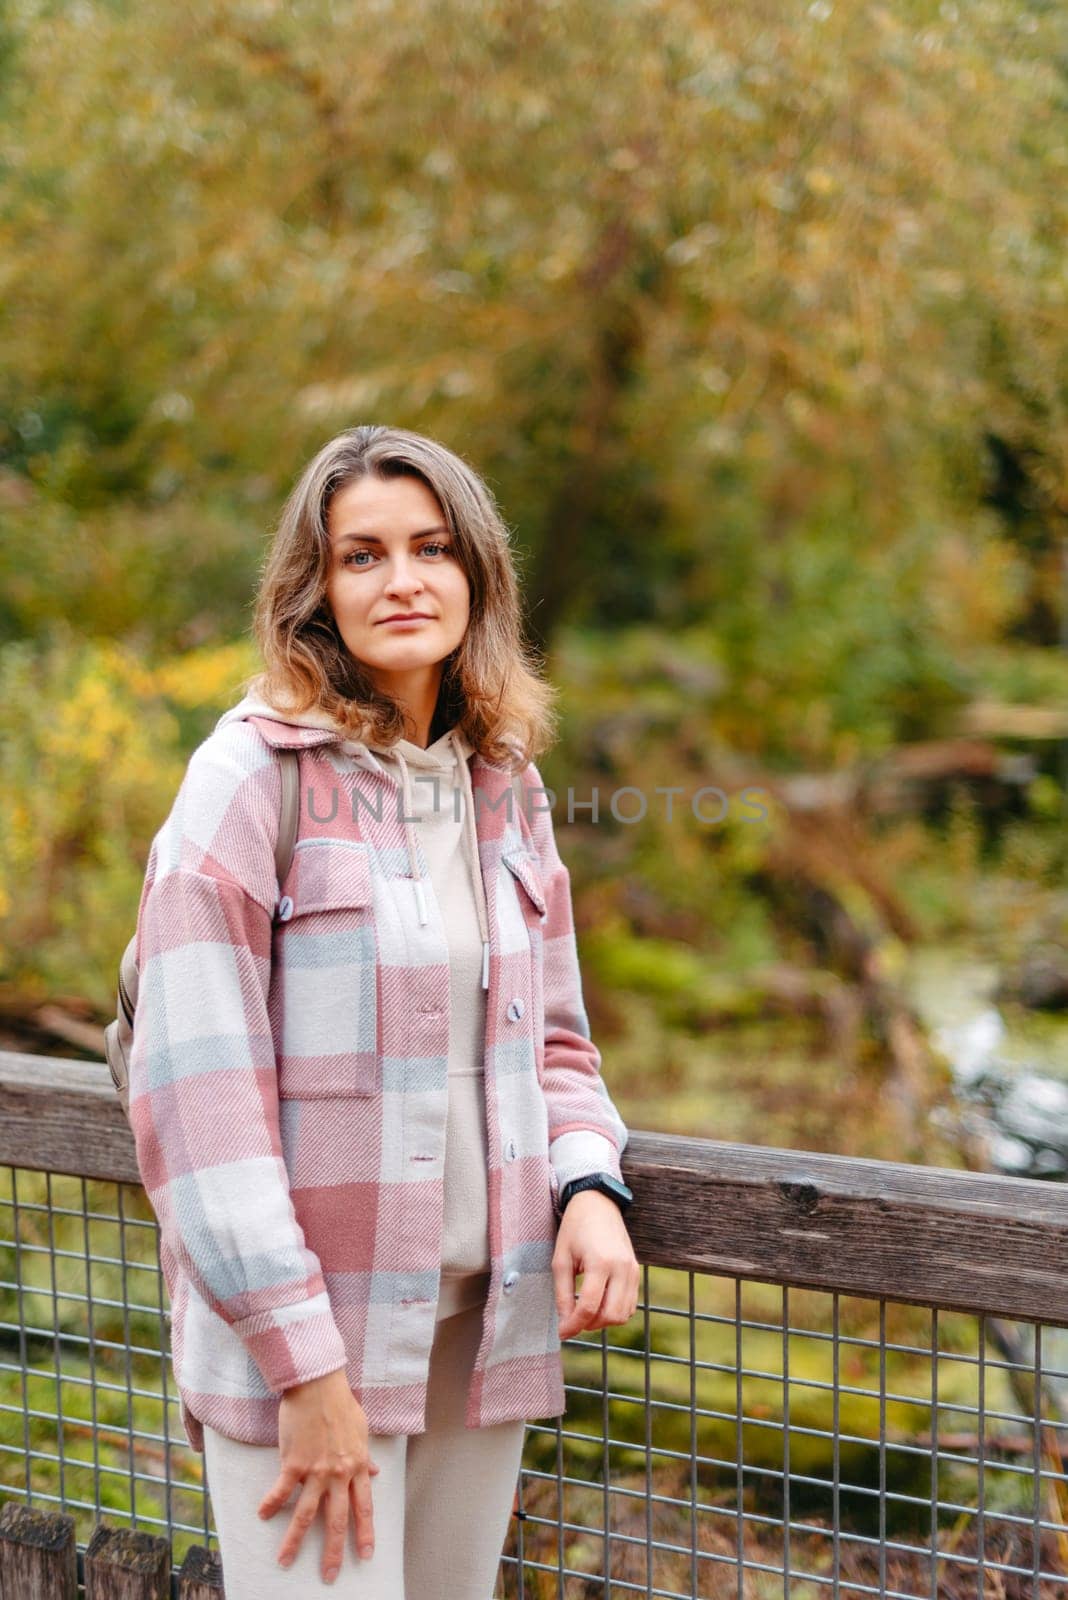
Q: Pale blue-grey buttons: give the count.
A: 4